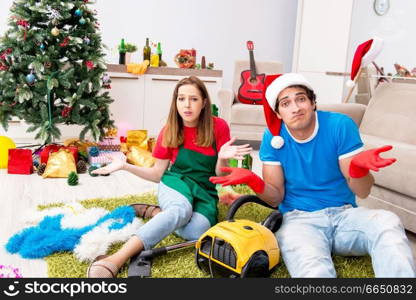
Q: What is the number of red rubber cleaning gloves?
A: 2